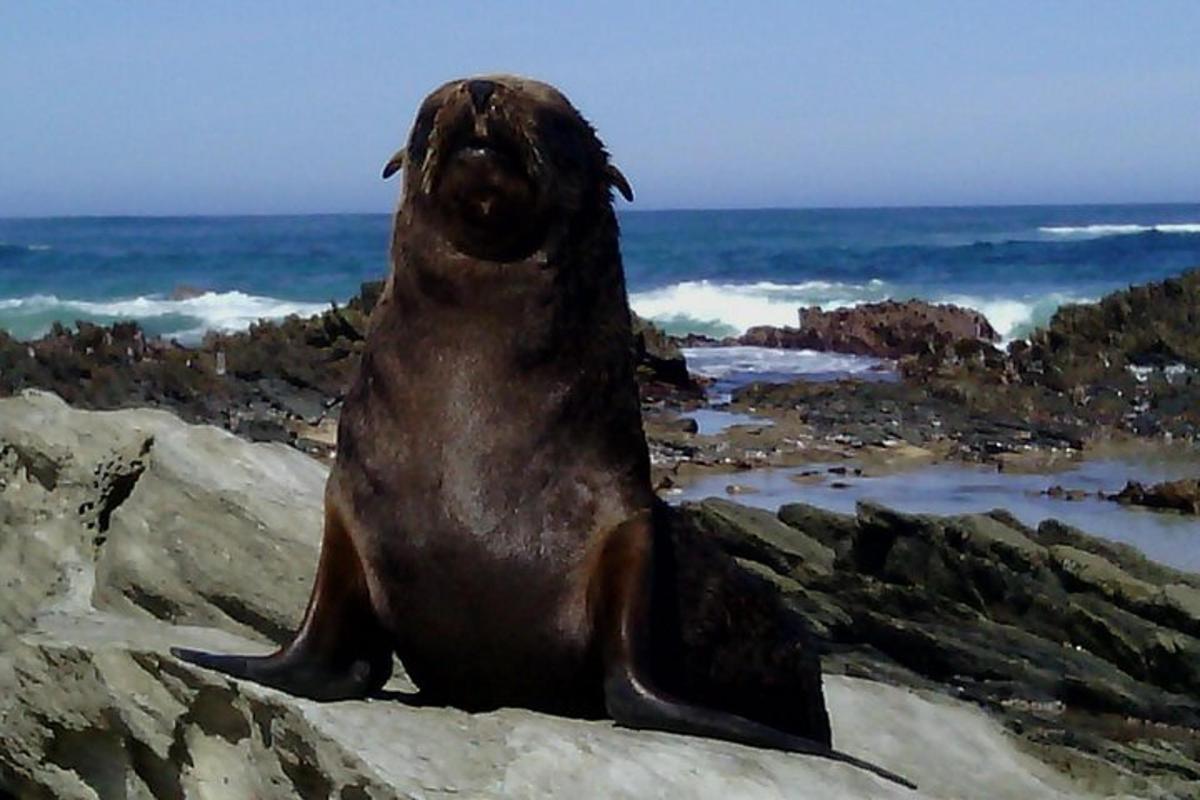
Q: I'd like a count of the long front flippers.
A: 2